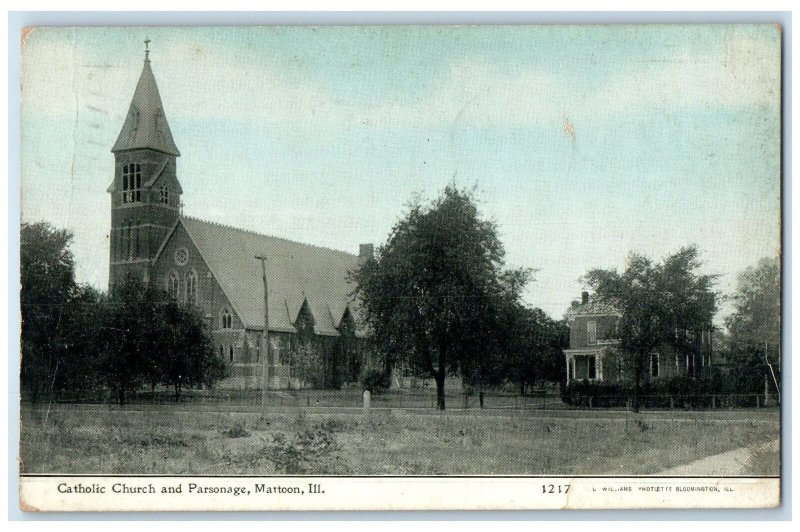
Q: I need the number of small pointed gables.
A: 2